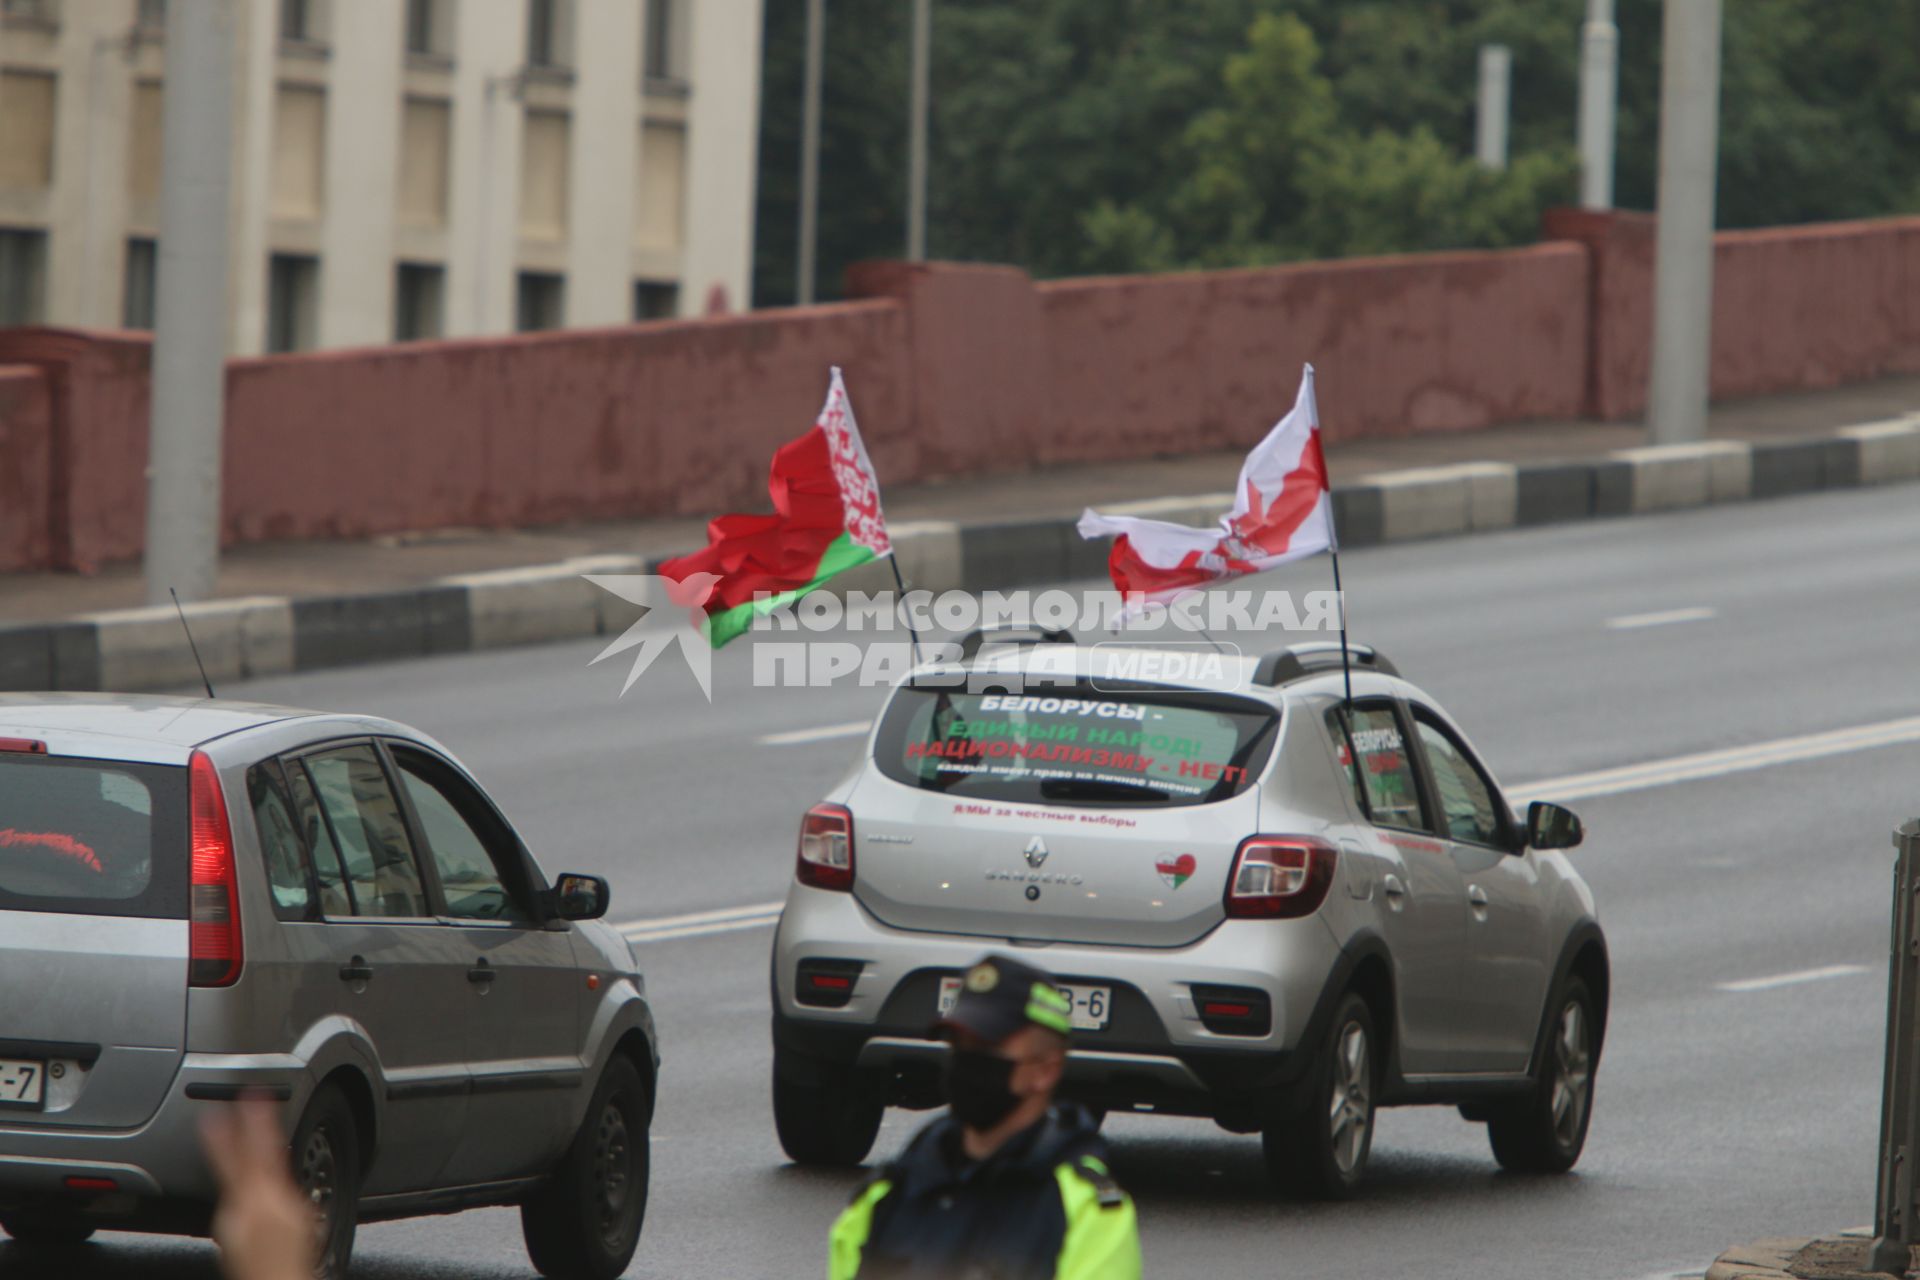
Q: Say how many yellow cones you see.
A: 0